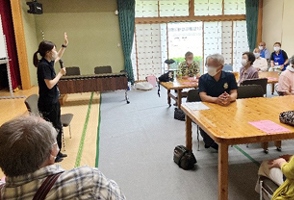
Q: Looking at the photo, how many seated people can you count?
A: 9